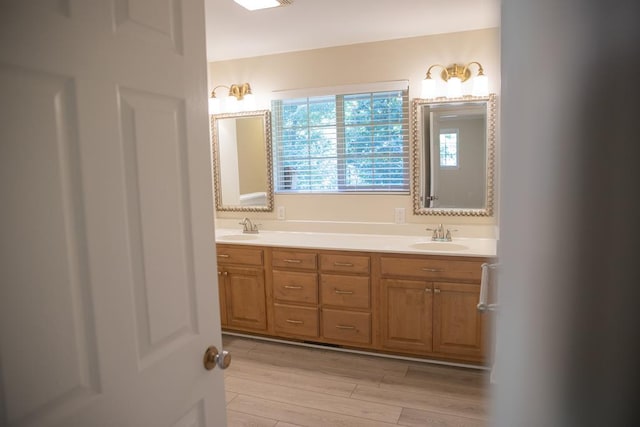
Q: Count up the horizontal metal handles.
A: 8